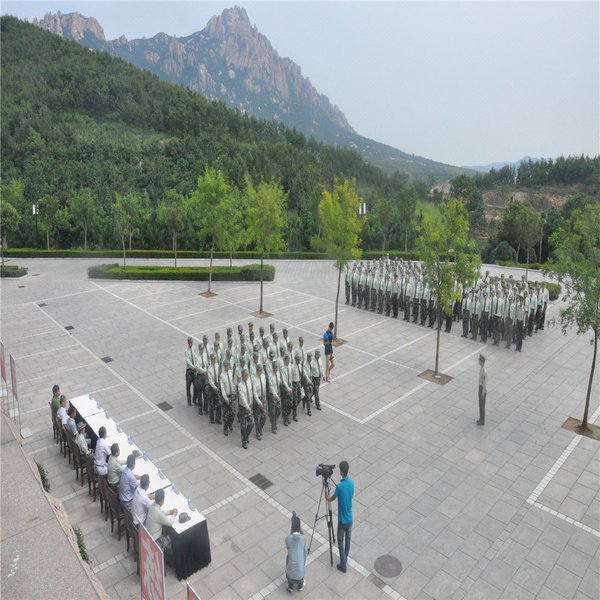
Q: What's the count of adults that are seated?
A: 9